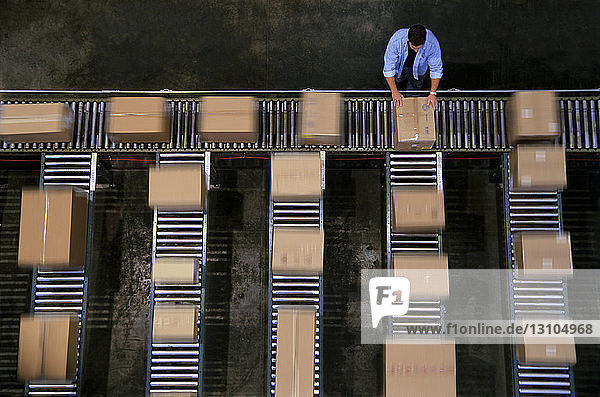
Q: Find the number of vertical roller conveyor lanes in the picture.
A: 5